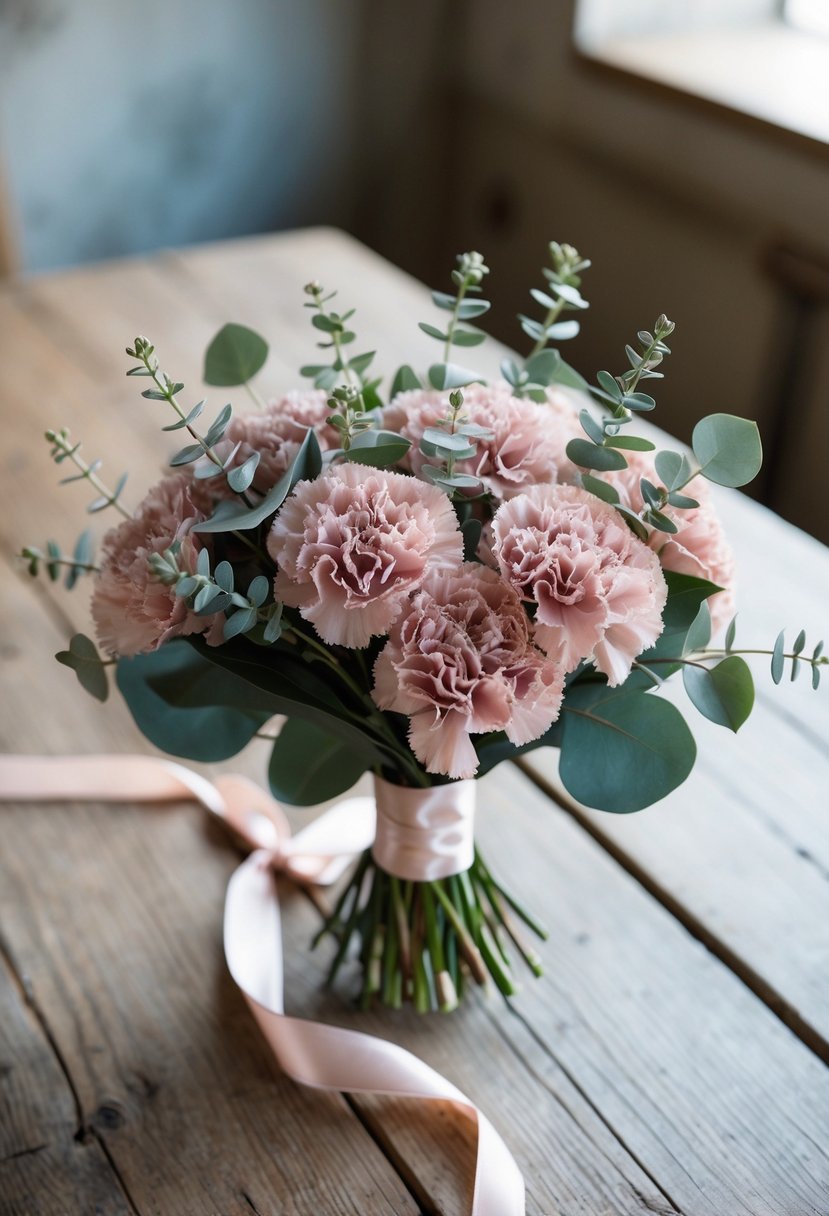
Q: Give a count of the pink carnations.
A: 7